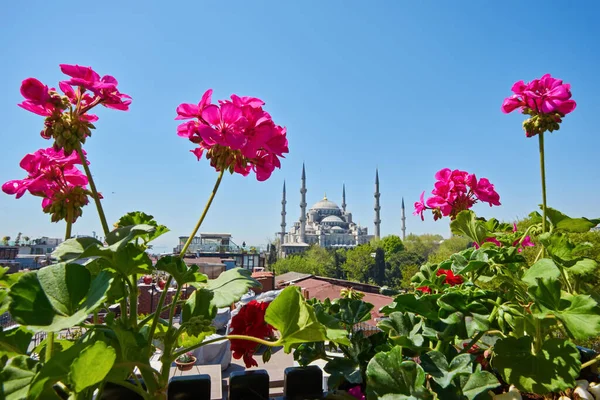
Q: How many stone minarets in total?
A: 5